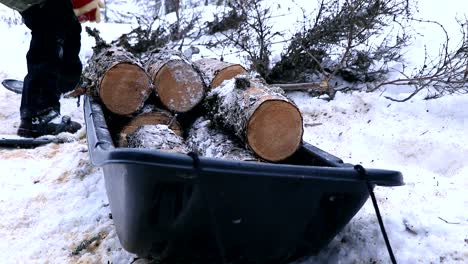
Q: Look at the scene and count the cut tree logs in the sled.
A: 7